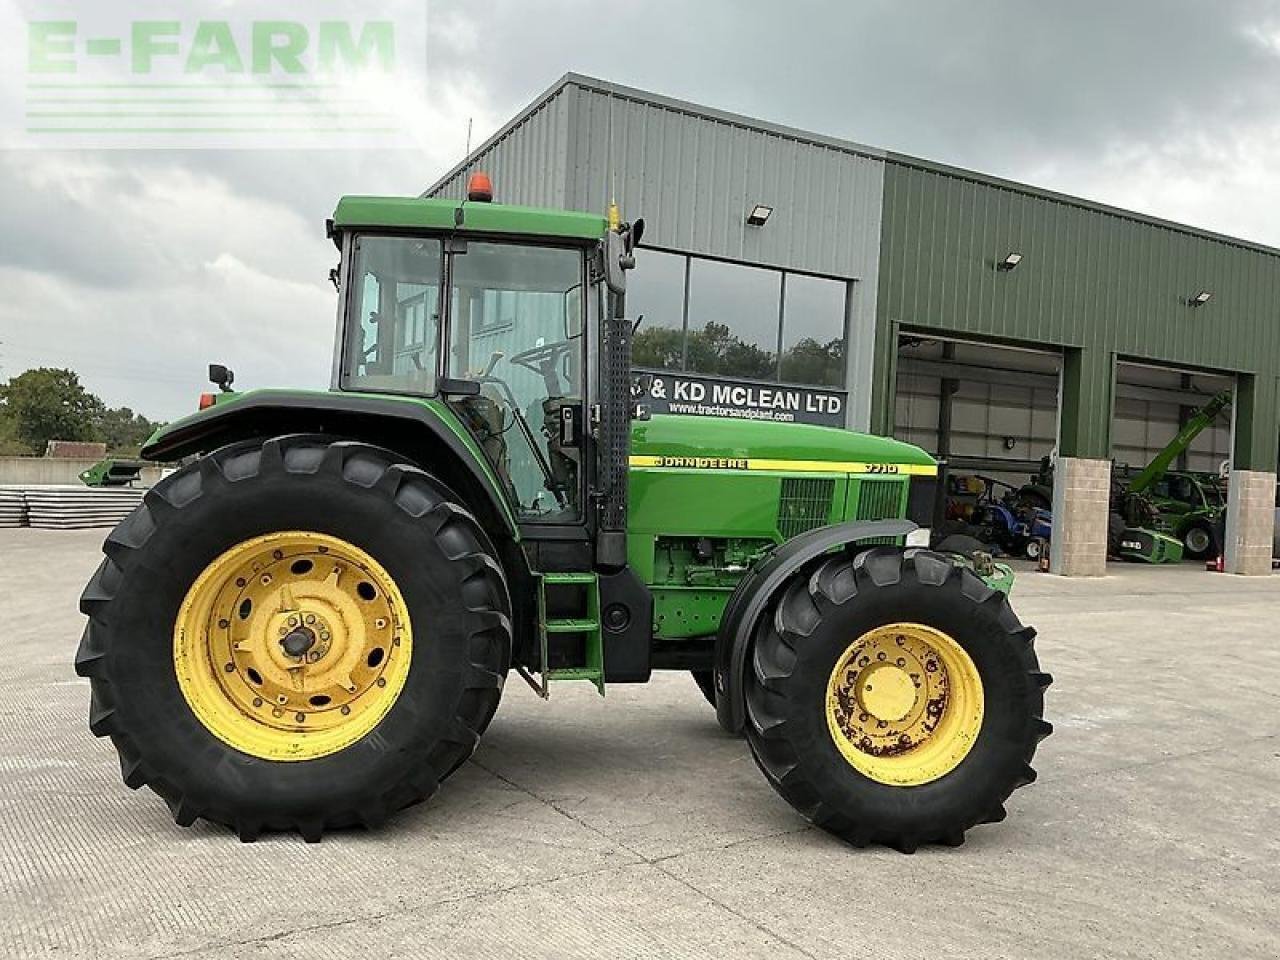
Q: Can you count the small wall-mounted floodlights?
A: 3